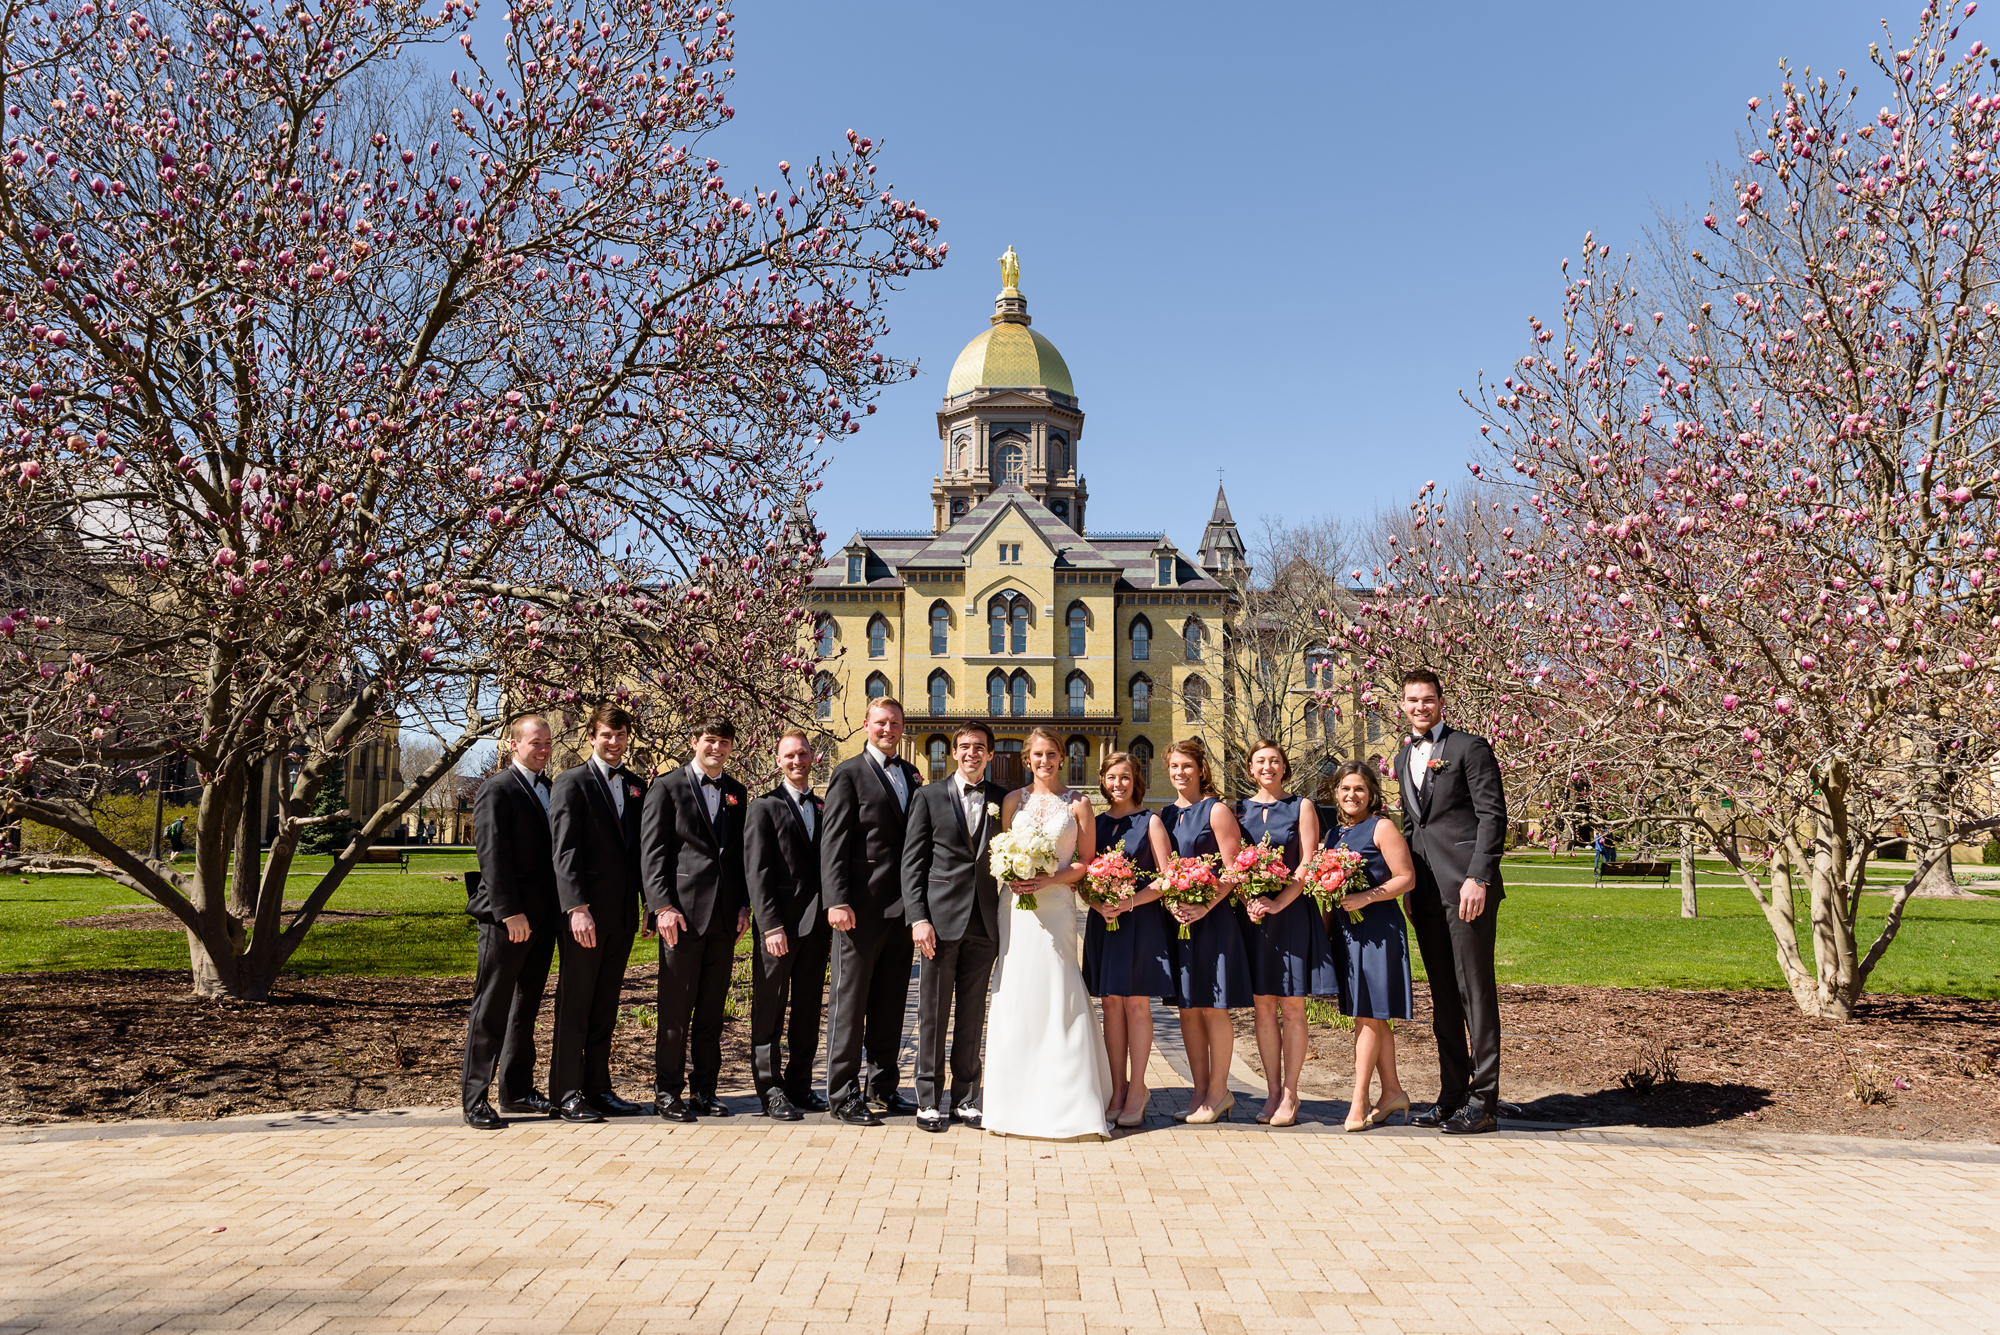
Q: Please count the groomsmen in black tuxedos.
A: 6